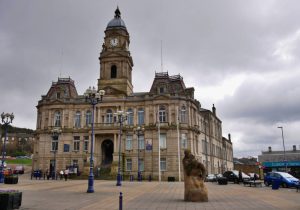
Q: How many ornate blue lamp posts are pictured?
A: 5